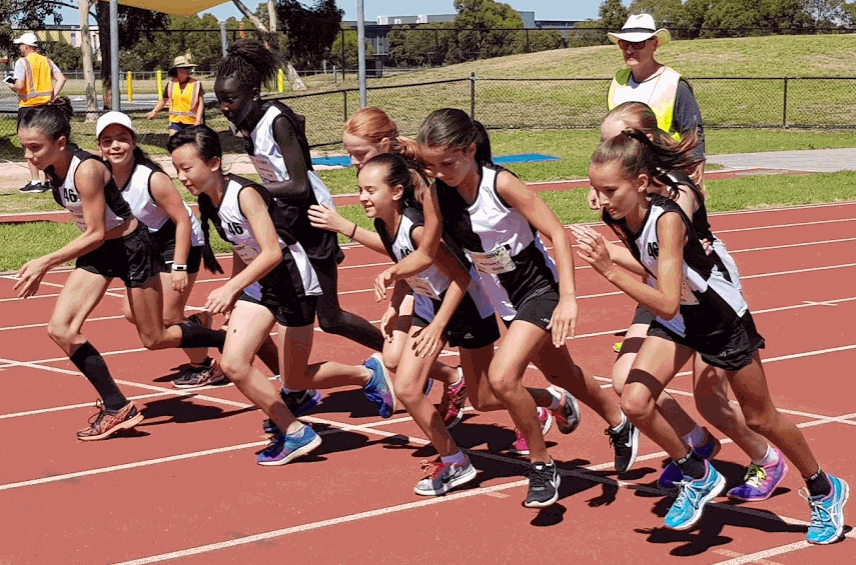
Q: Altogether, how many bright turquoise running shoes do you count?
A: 2